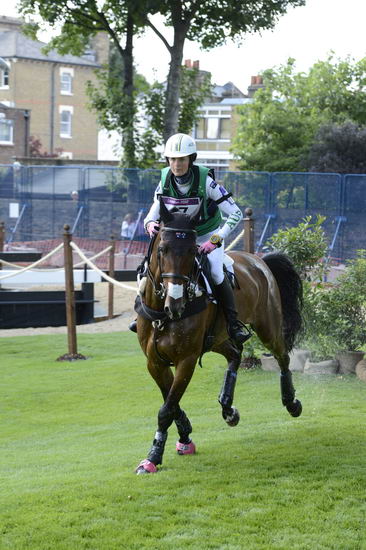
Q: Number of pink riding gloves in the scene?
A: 2